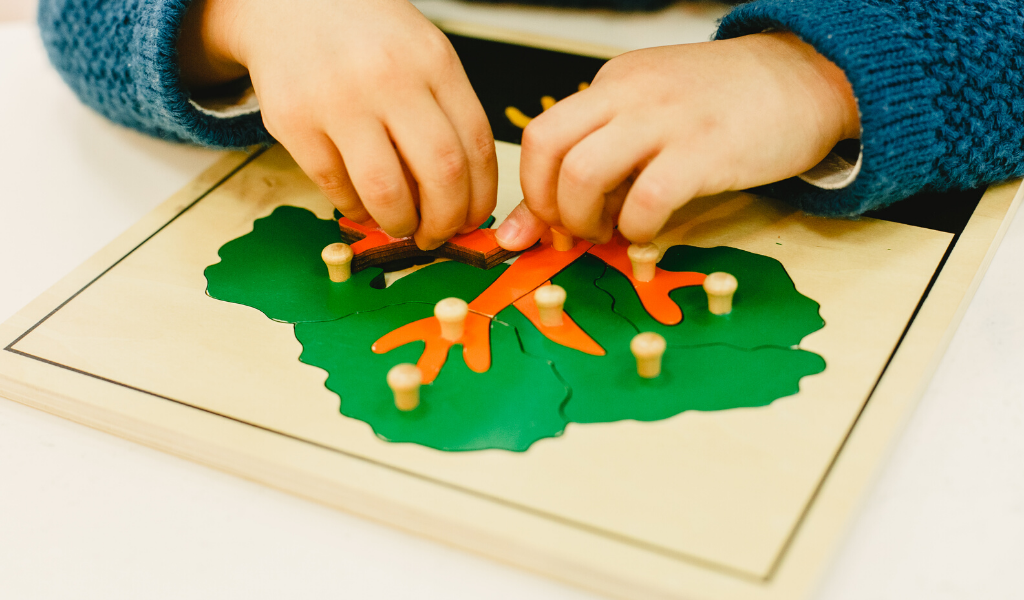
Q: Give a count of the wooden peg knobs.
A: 8